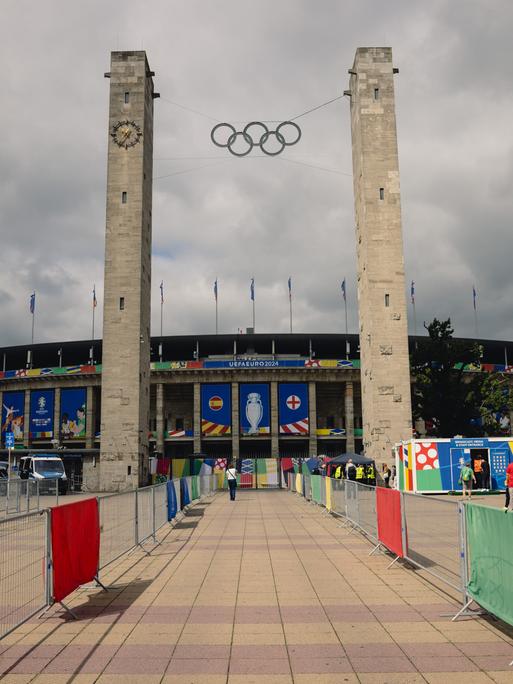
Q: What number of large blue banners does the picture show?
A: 6